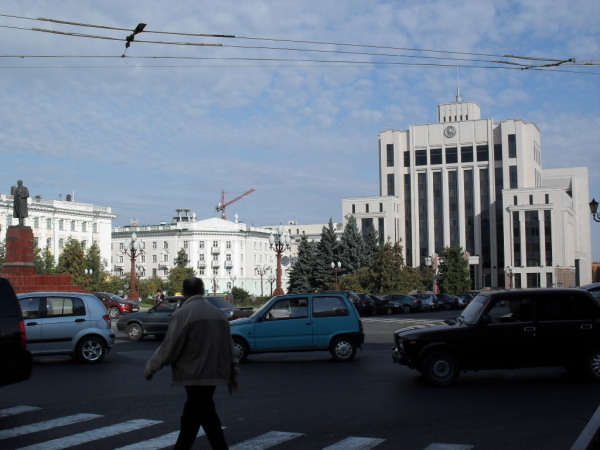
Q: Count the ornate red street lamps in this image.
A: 2